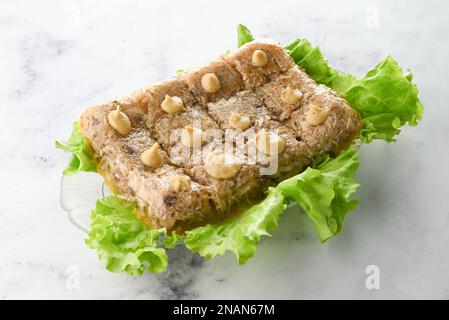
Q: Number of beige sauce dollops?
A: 12